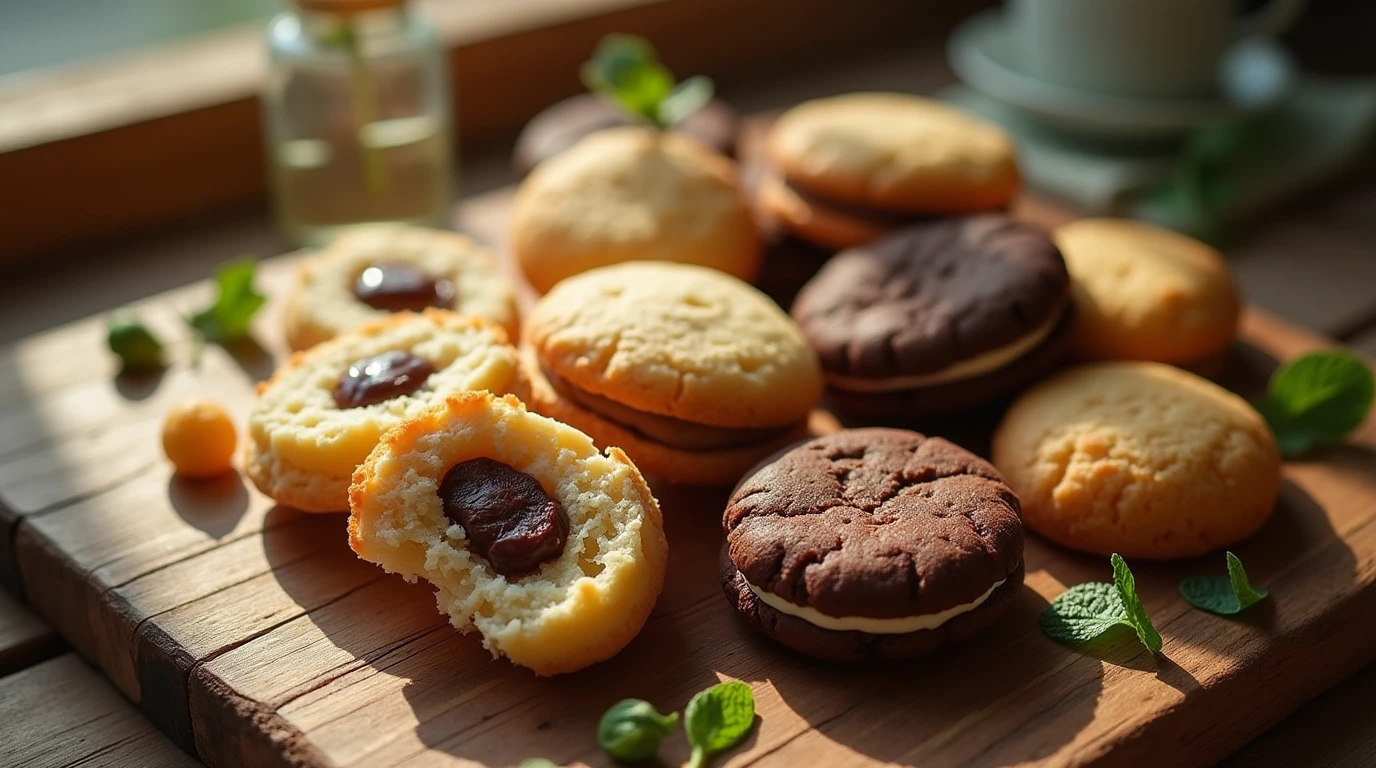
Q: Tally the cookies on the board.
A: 11